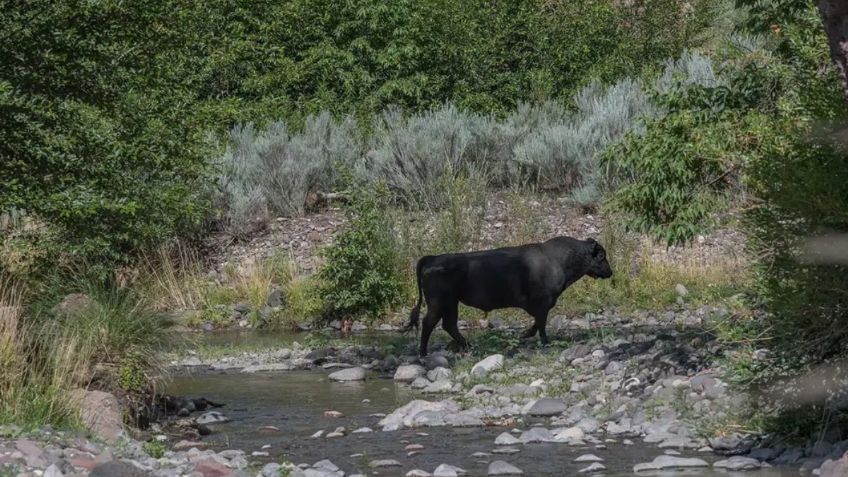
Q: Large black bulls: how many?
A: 1